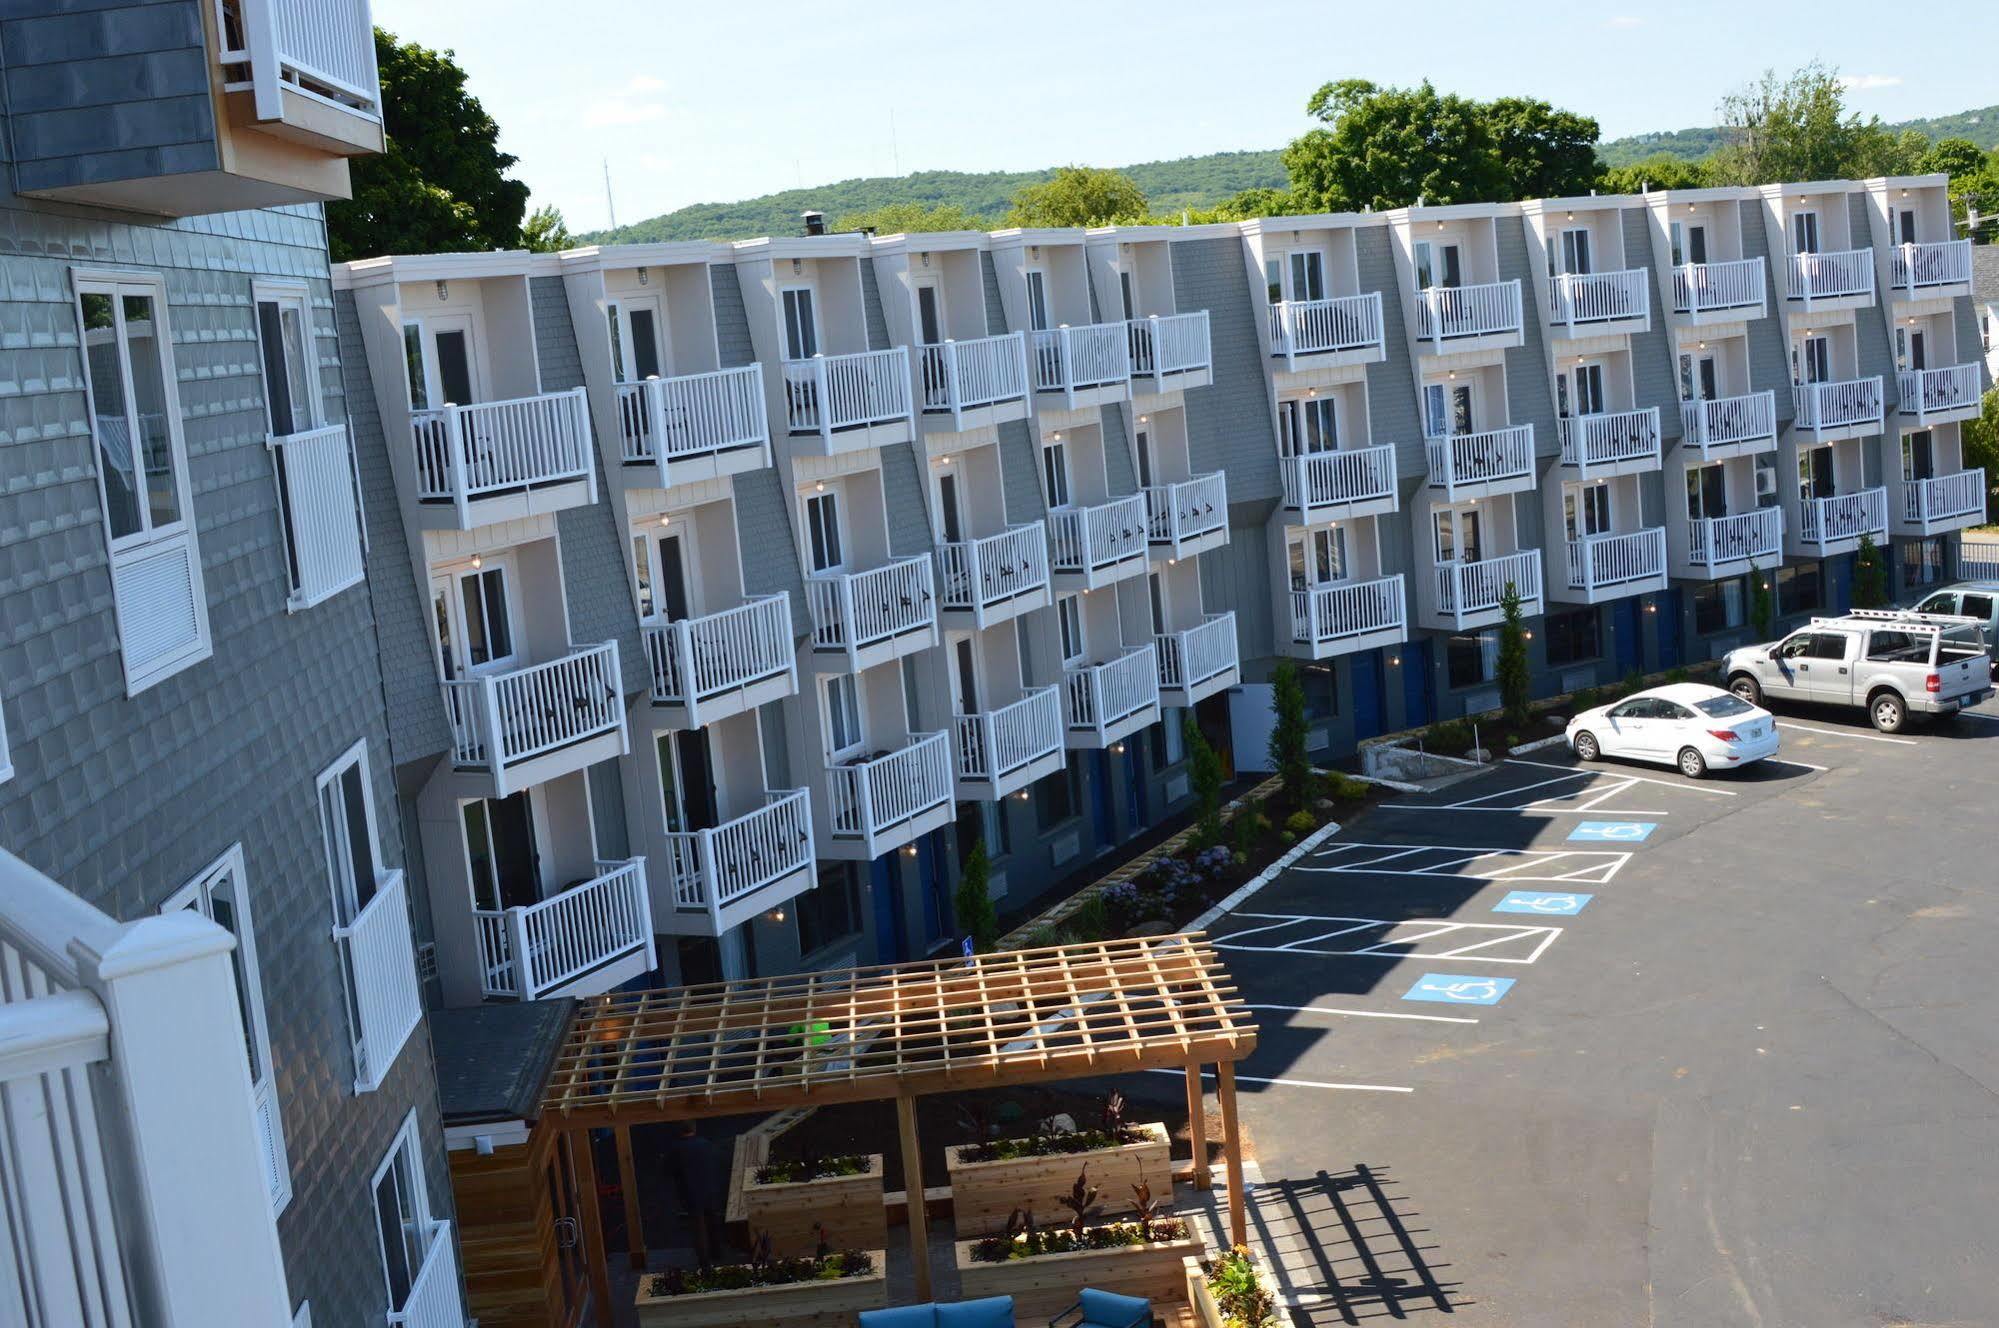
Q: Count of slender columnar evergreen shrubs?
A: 6